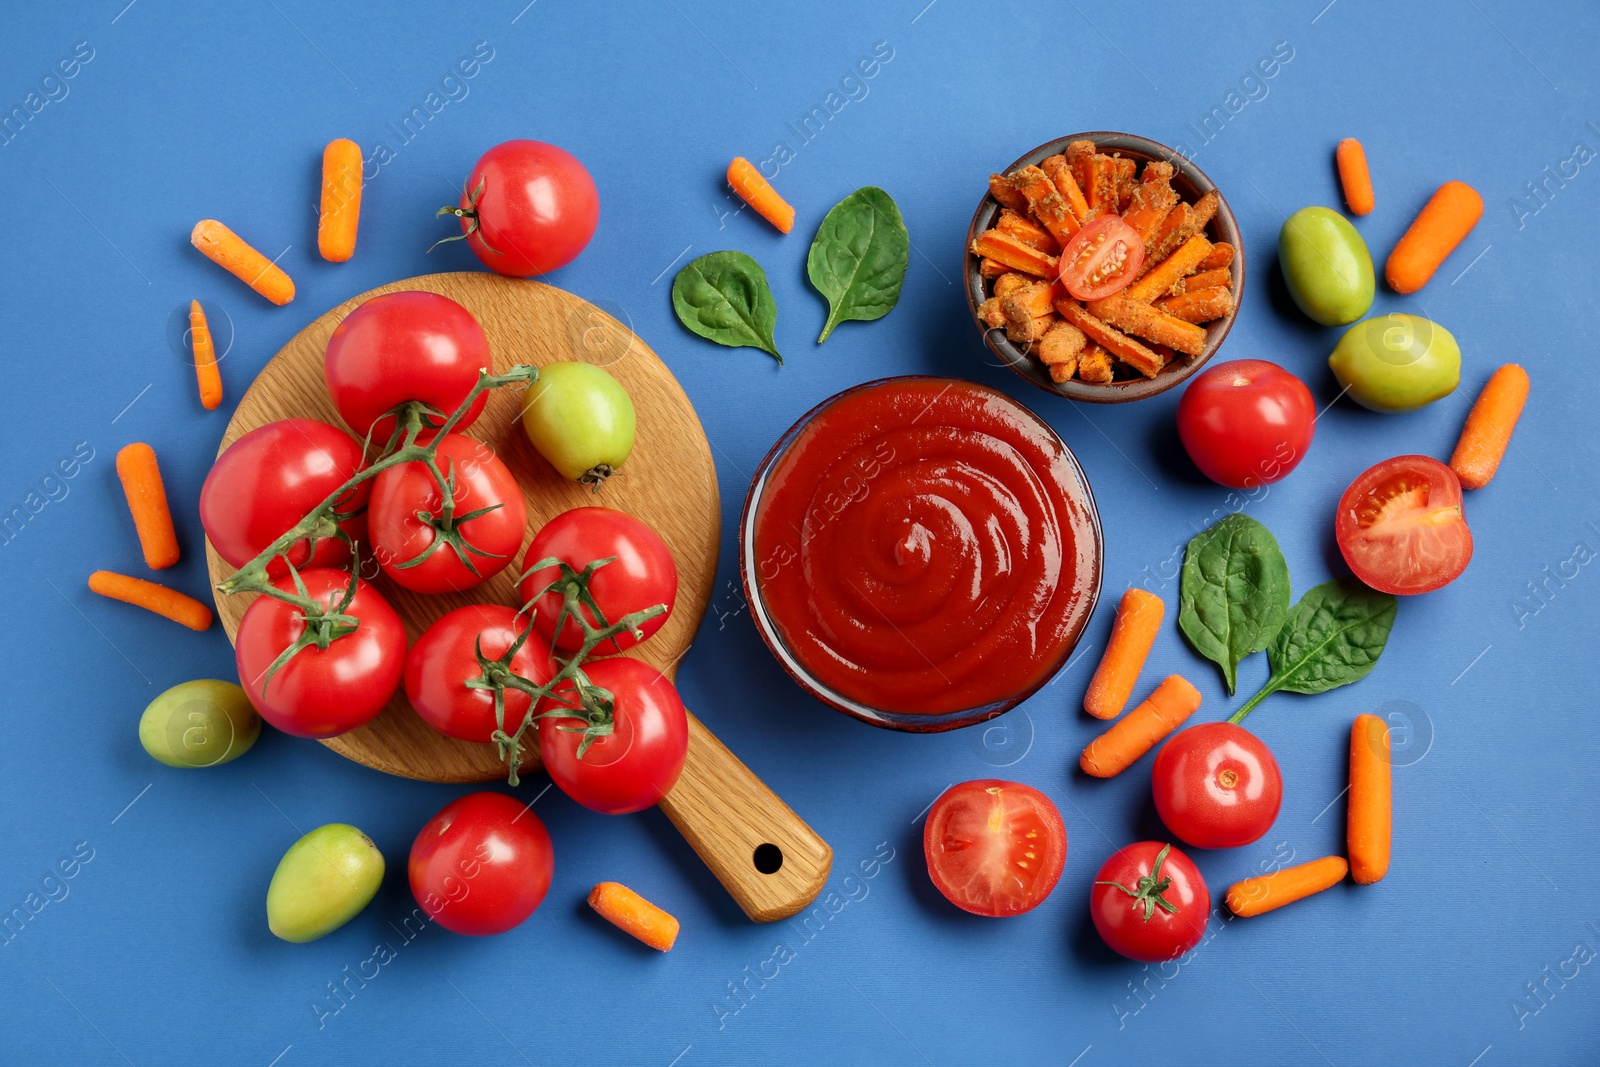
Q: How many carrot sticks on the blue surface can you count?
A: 14